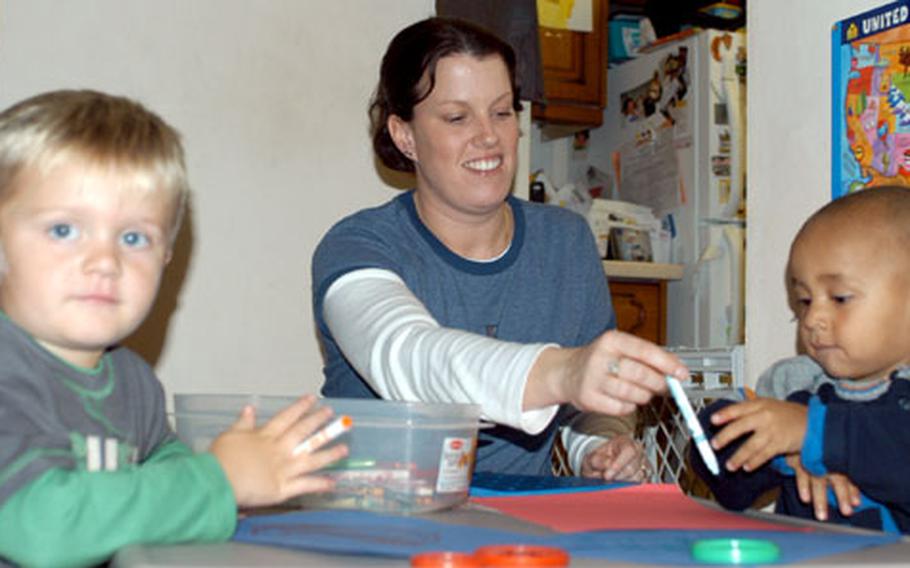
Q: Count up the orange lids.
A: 2